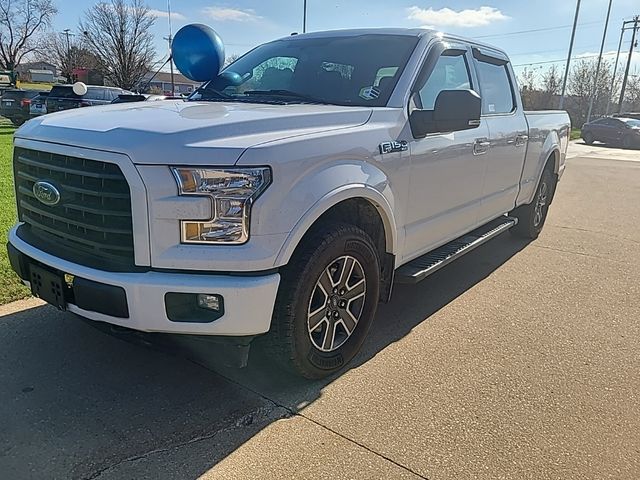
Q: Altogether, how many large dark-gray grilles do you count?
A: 1